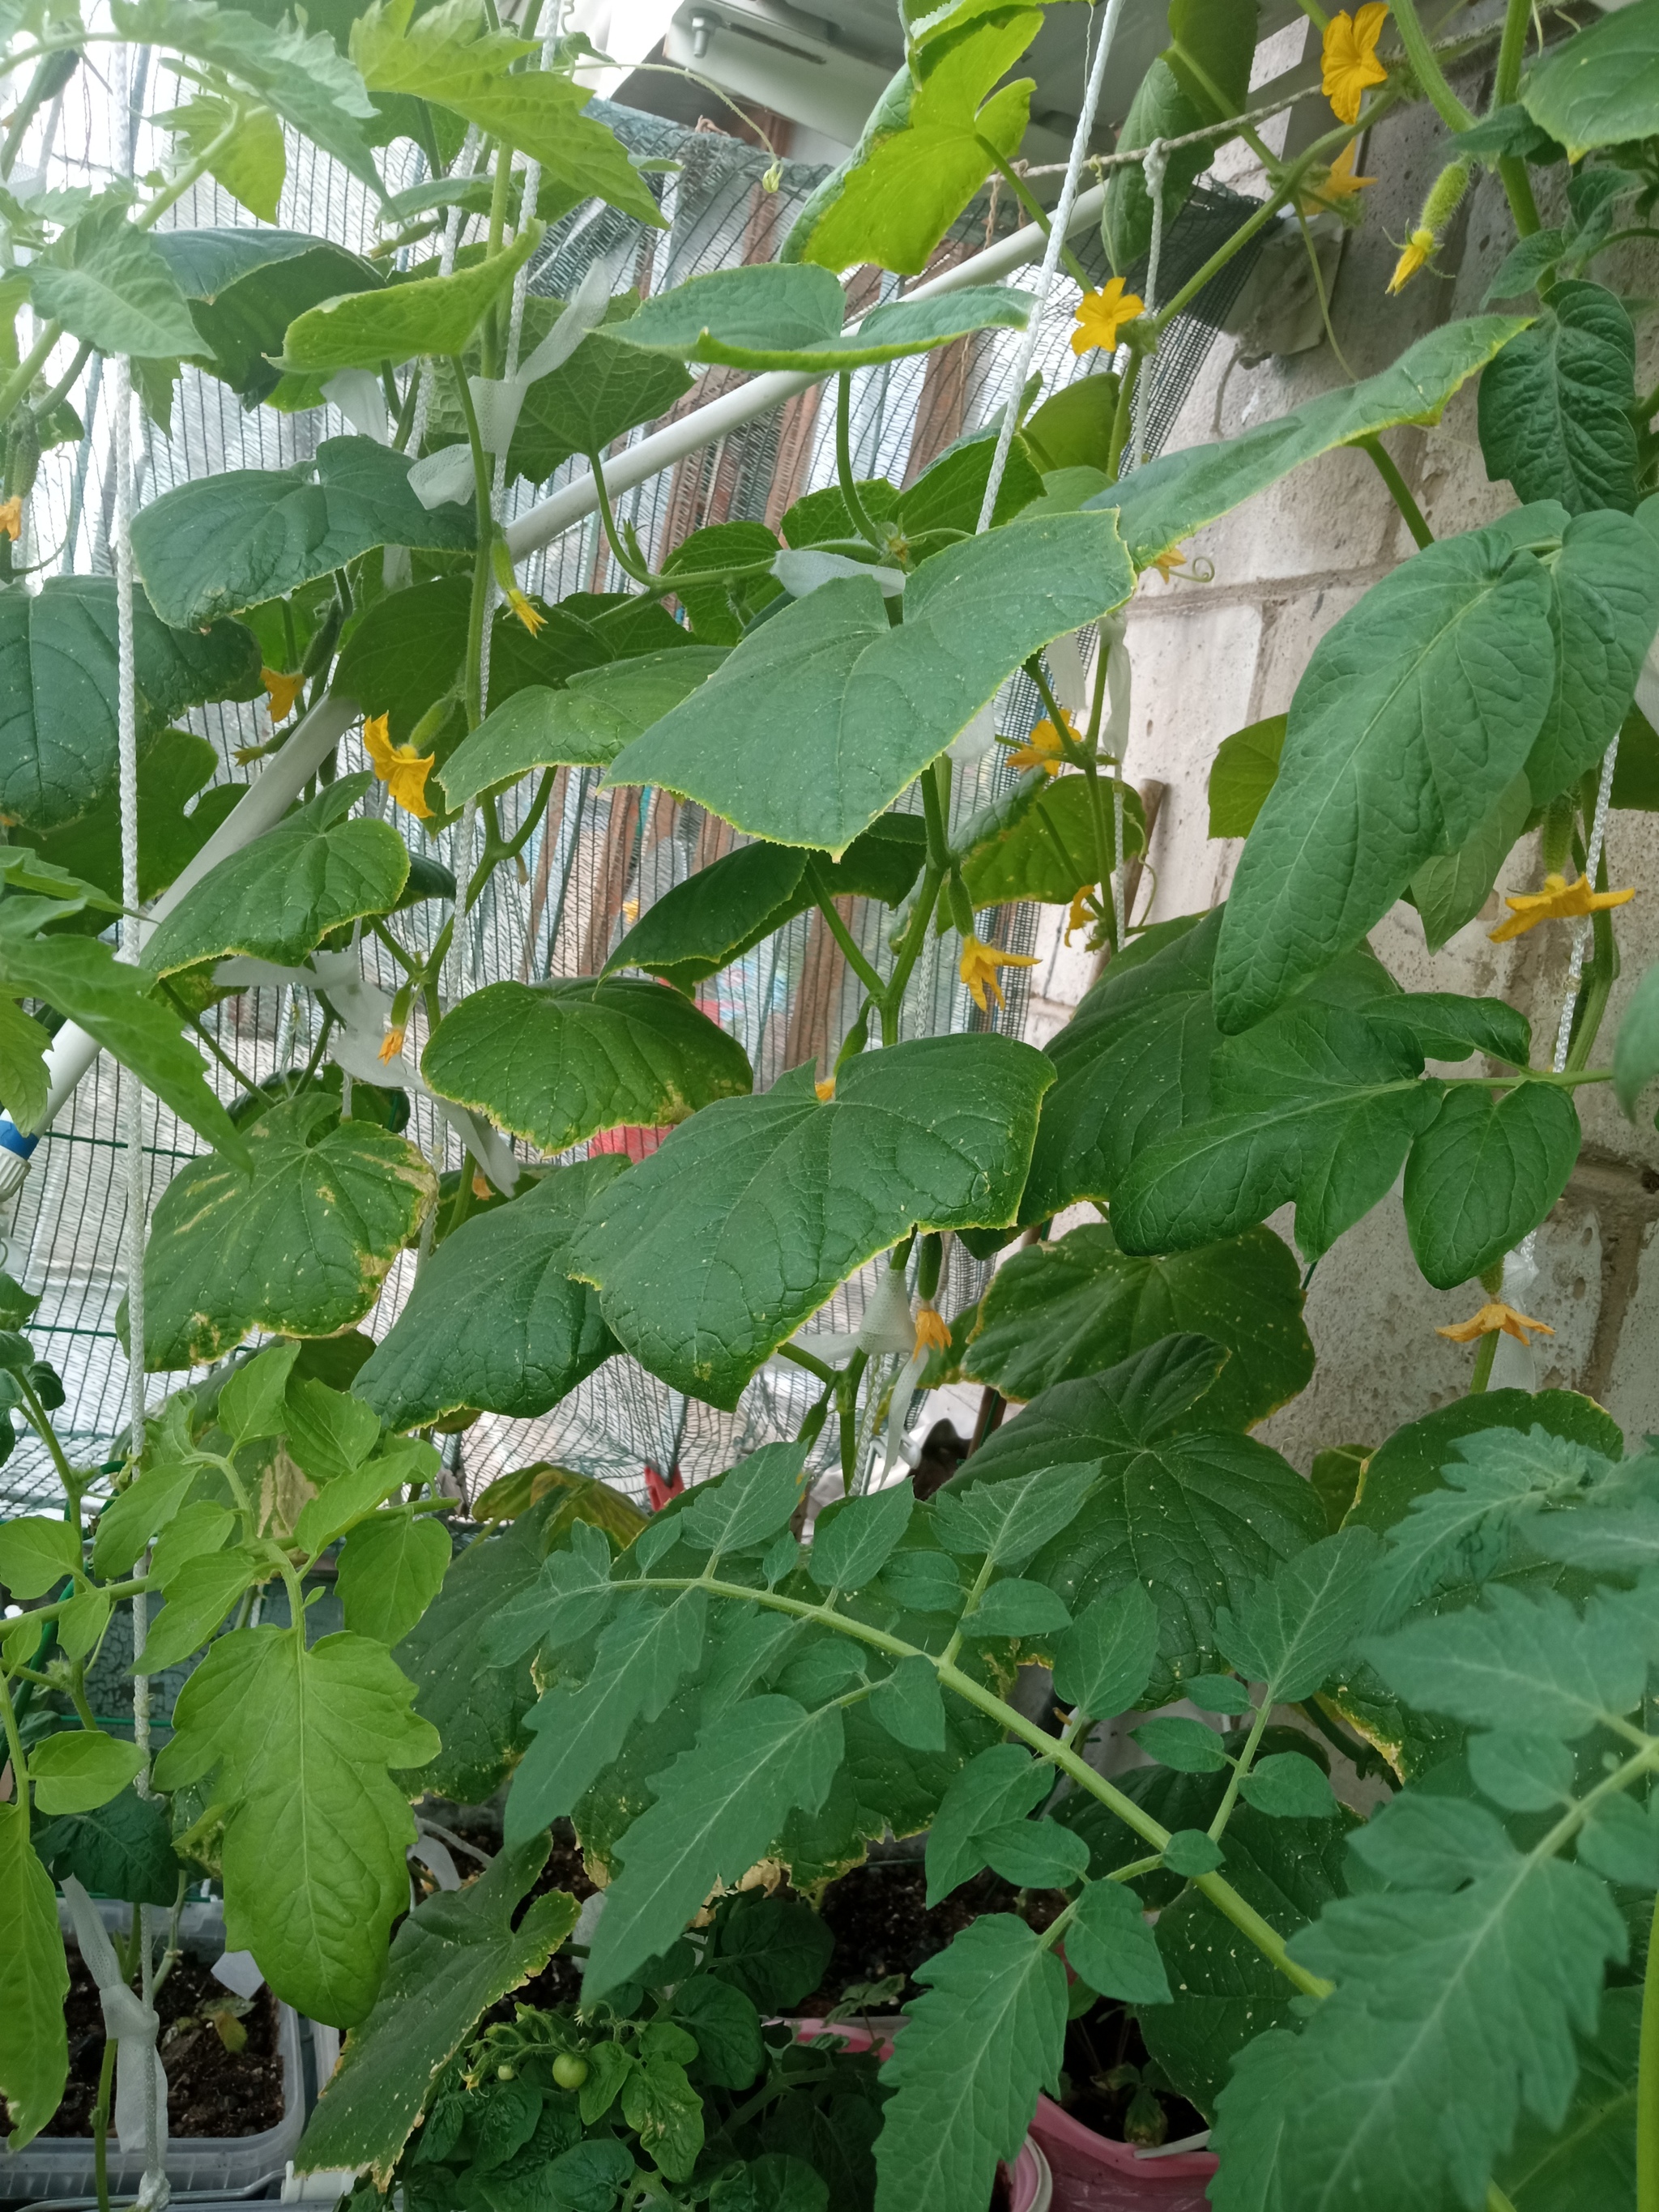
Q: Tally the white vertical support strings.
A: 6